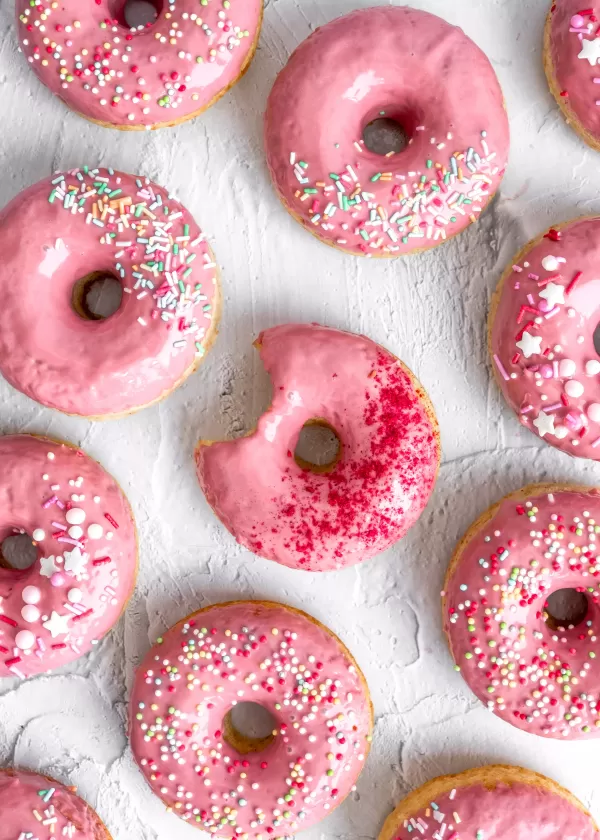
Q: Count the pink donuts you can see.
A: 11